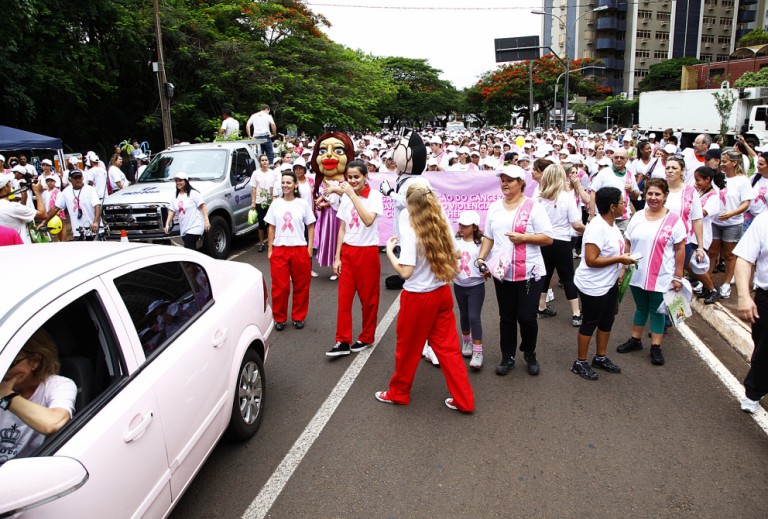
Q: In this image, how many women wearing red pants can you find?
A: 3